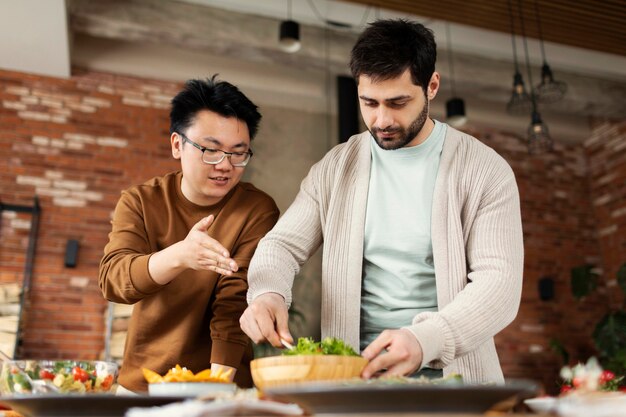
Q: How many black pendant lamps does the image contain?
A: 5